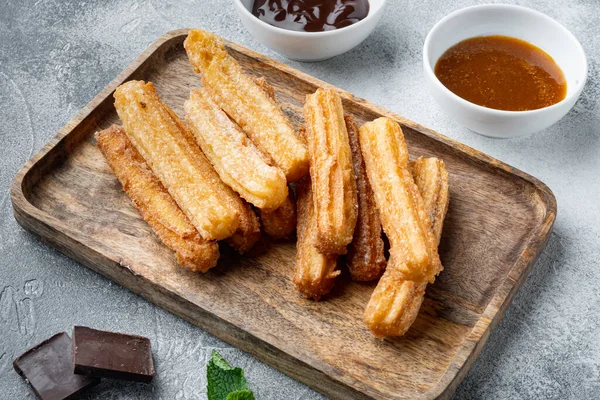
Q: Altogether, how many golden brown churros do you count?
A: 11